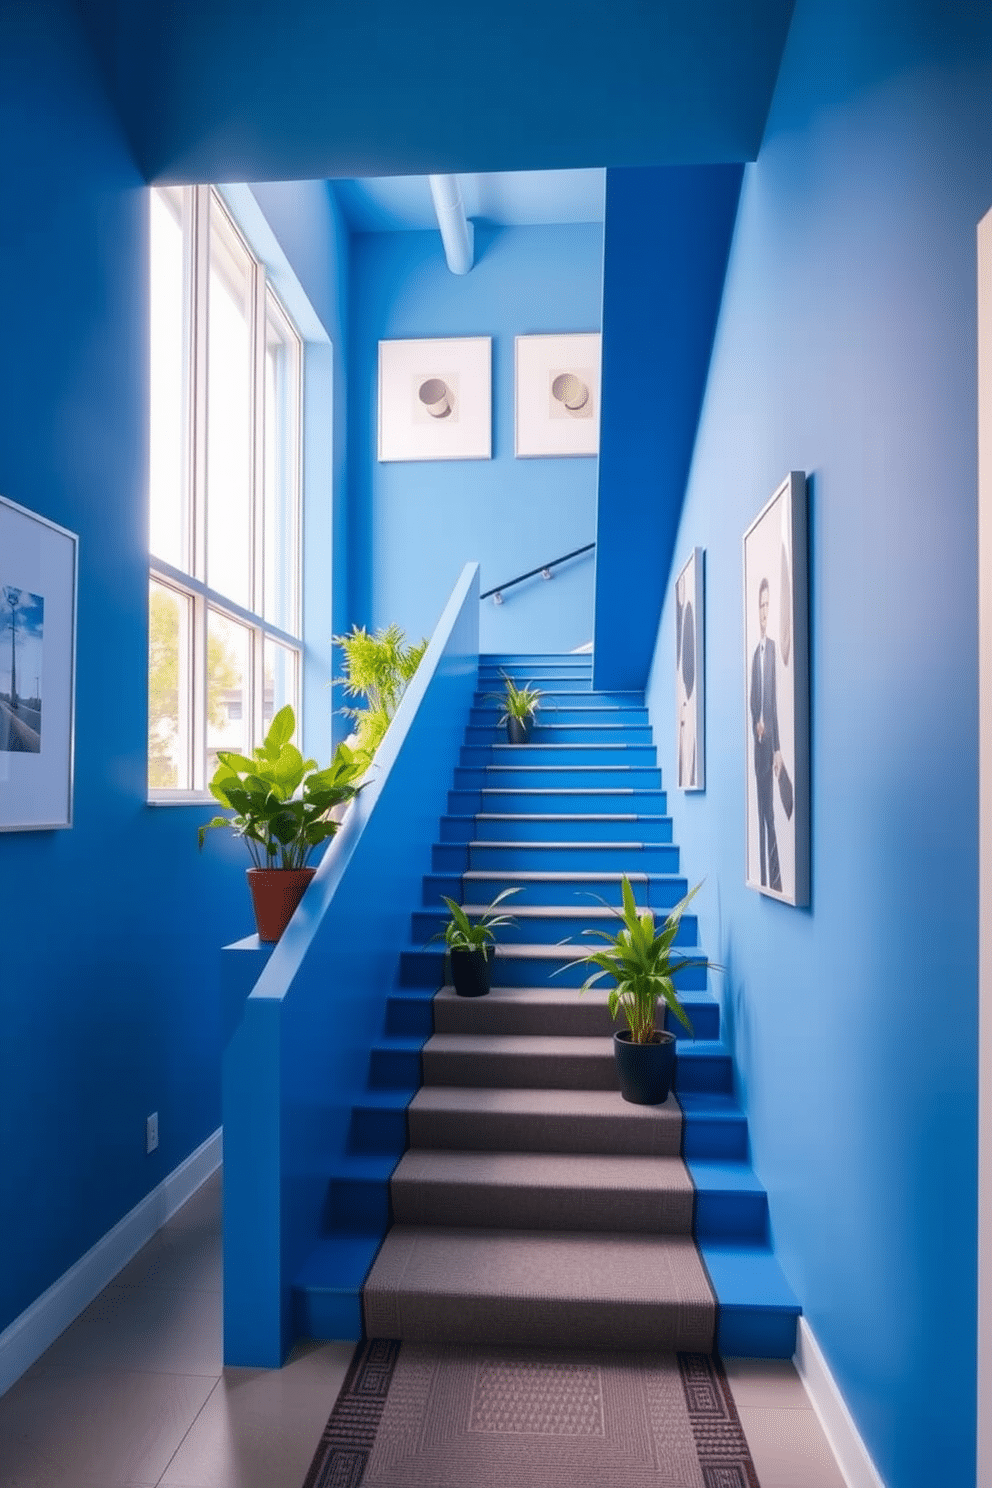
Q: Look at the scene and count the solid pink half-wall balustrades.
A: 0